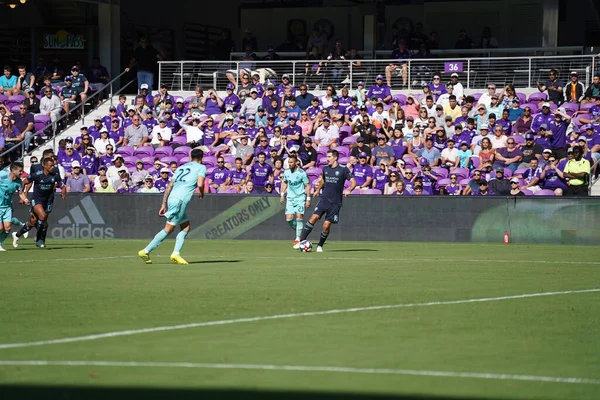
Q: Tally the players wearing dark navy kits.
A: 3